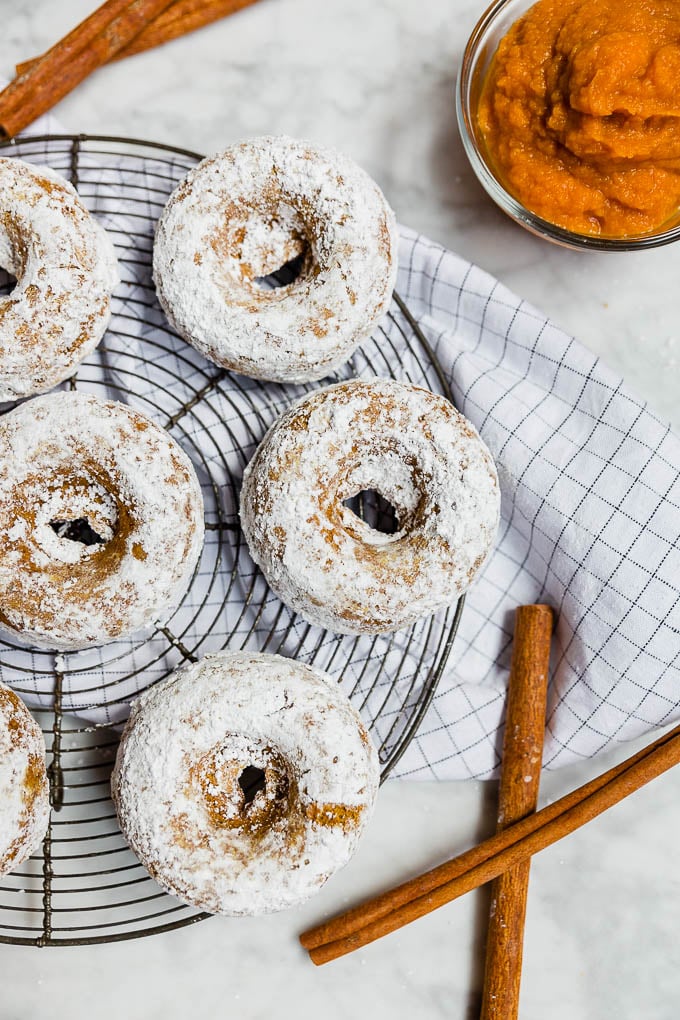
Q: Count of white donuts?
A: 6